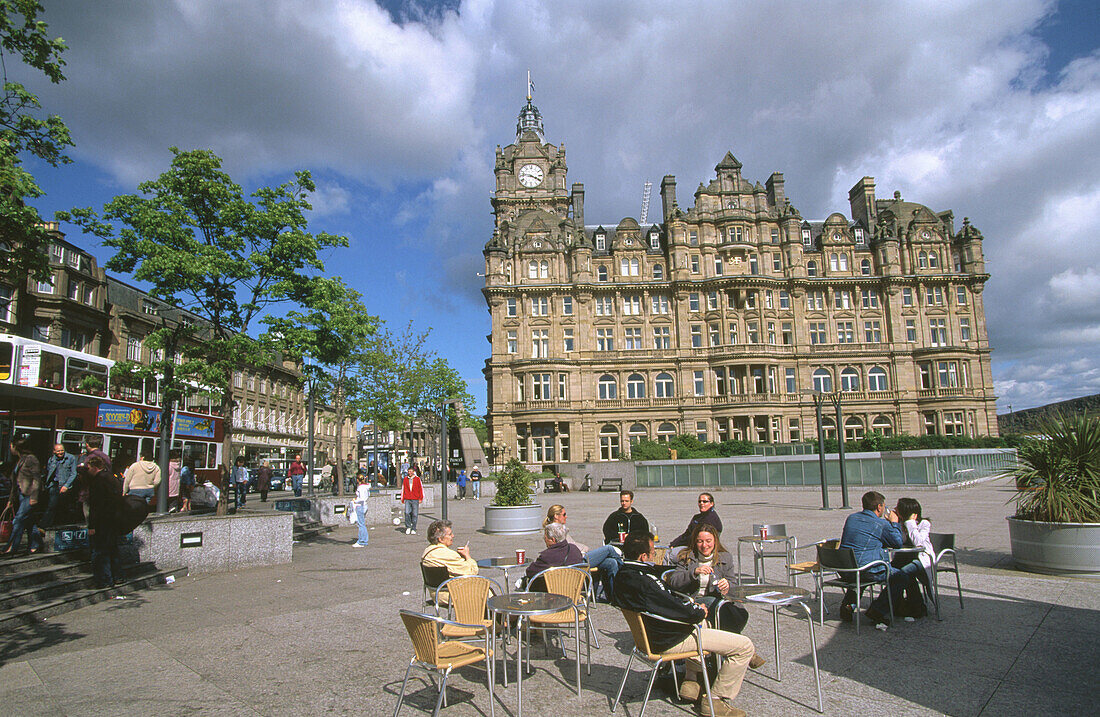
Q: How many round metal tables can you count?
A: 6